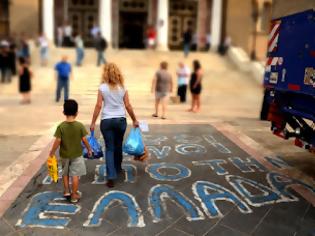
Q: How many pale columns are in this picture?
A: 4